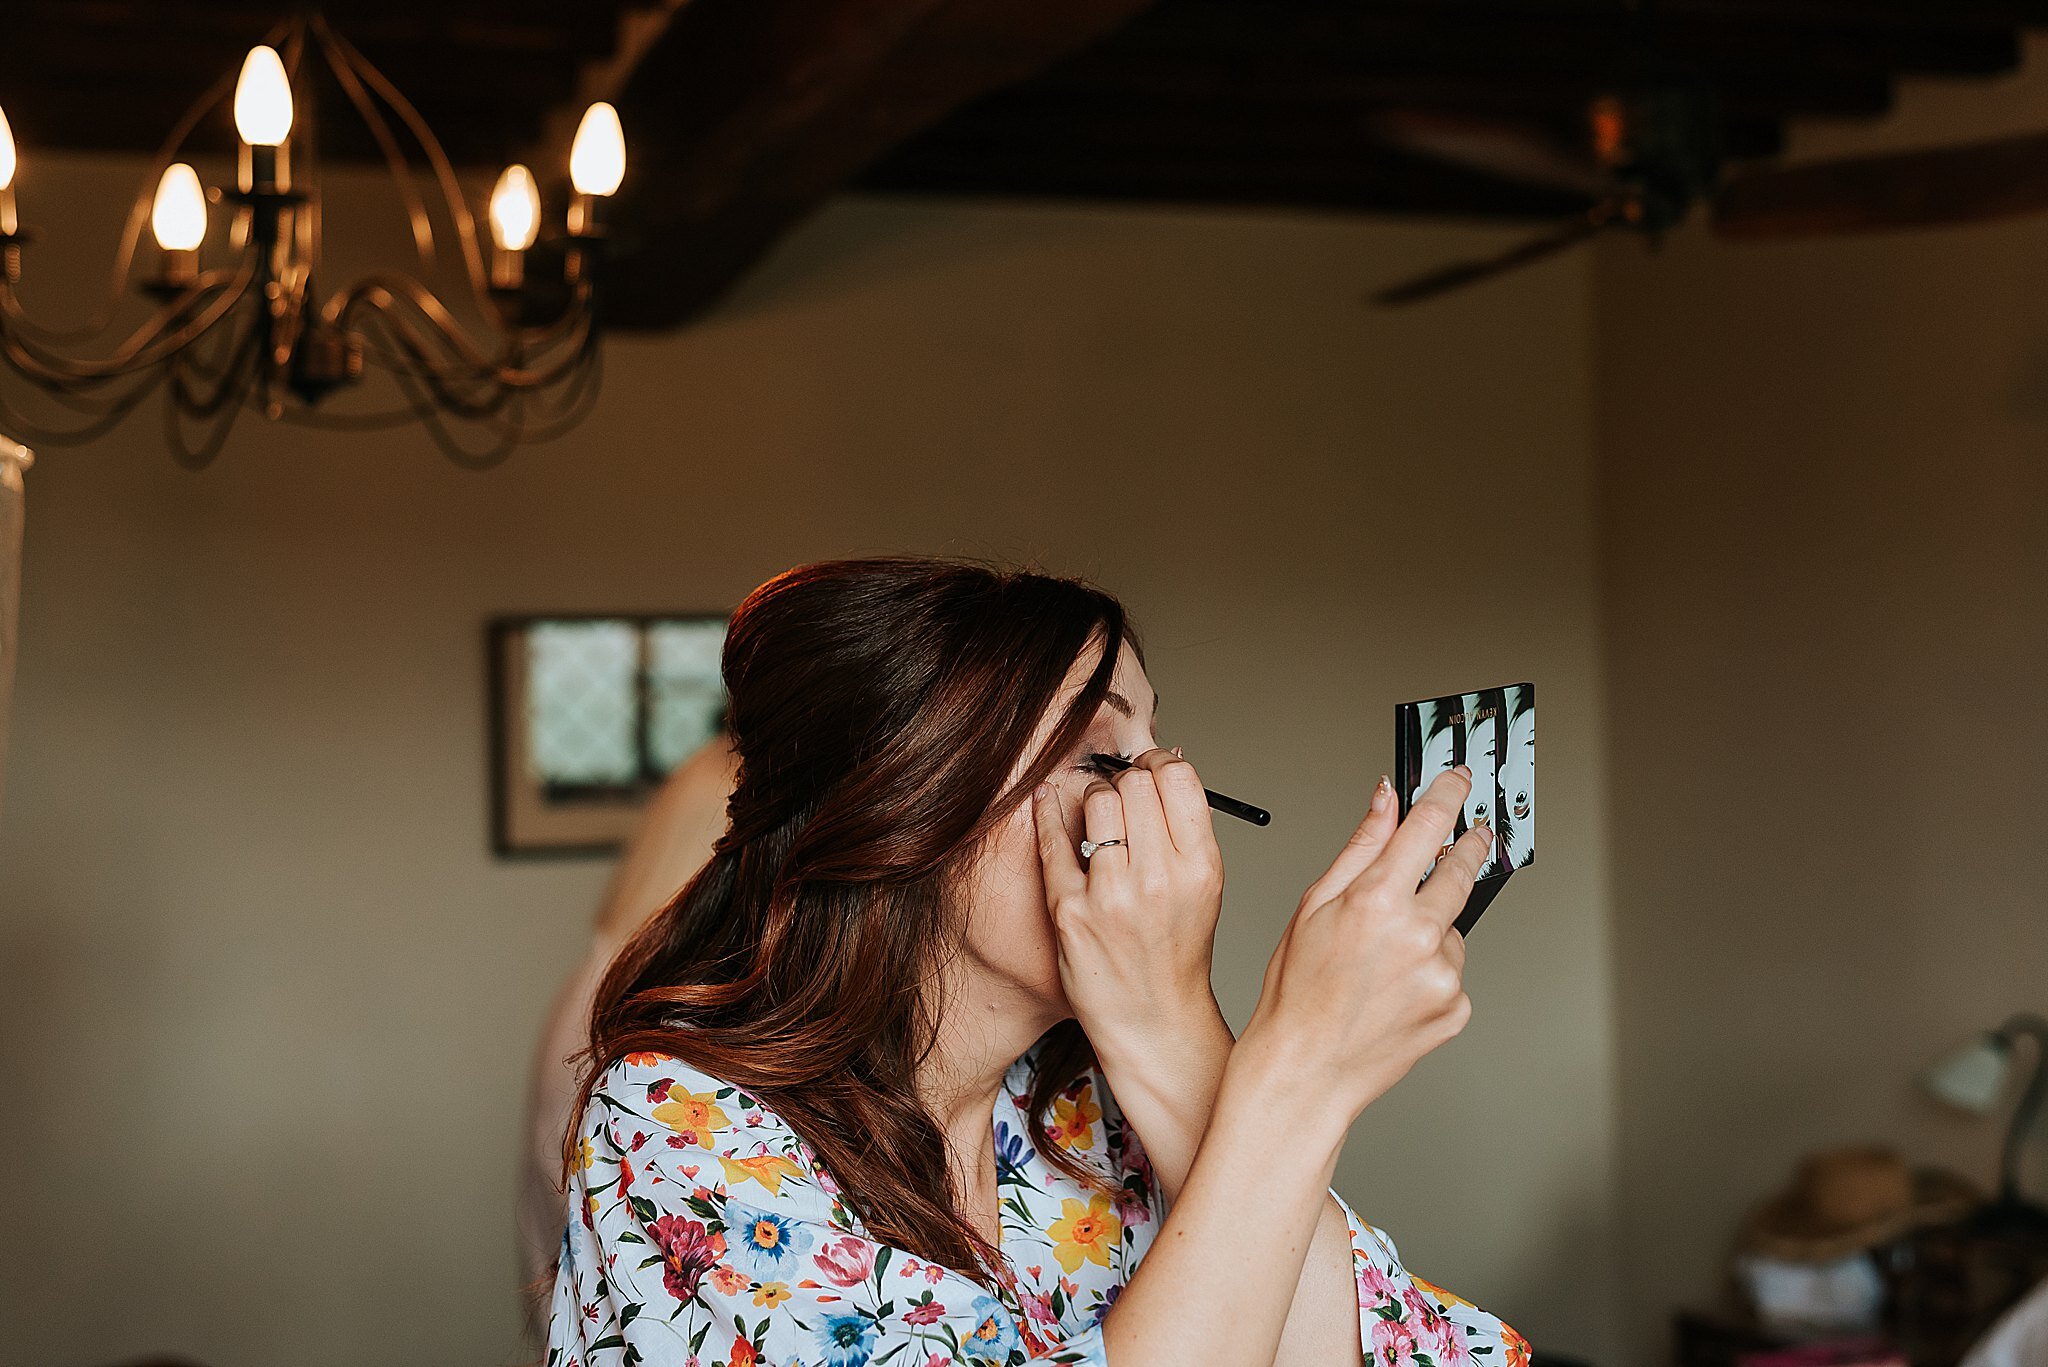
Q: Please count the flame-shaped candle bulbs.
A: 5